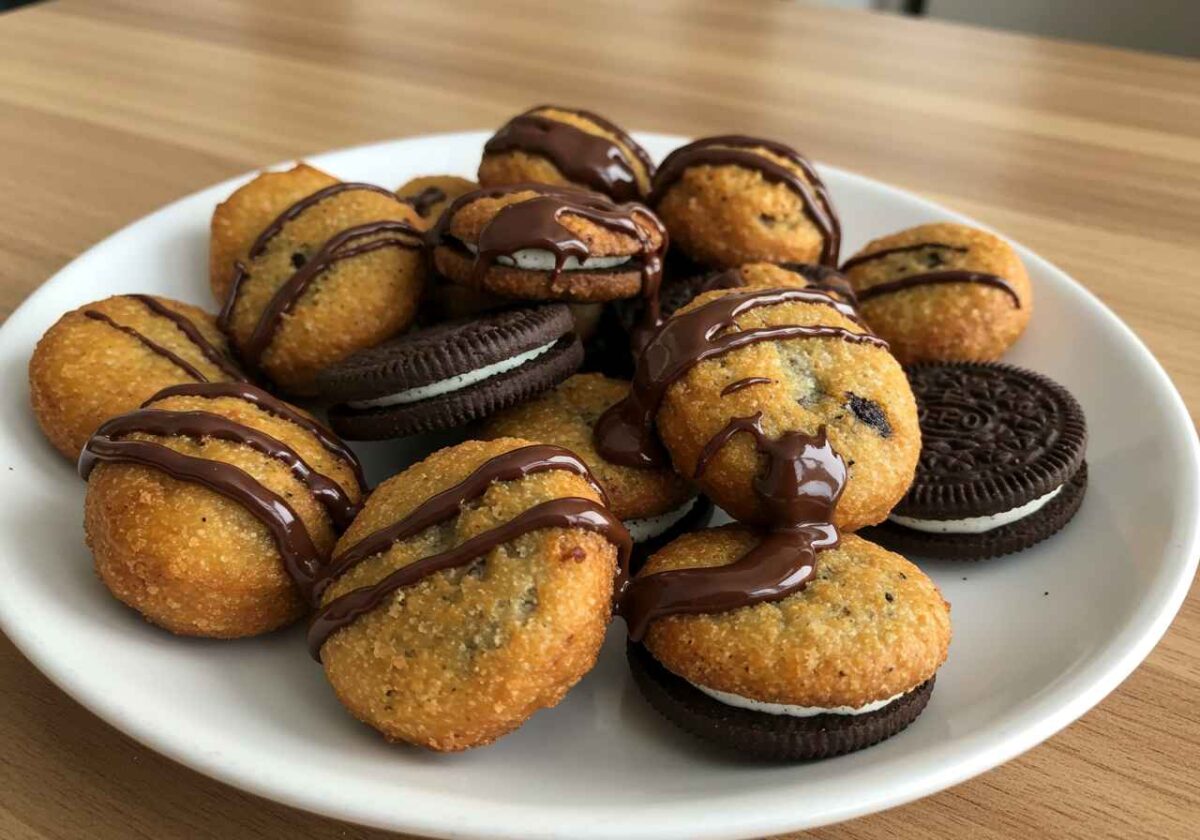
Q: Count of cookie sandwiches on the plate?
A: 5